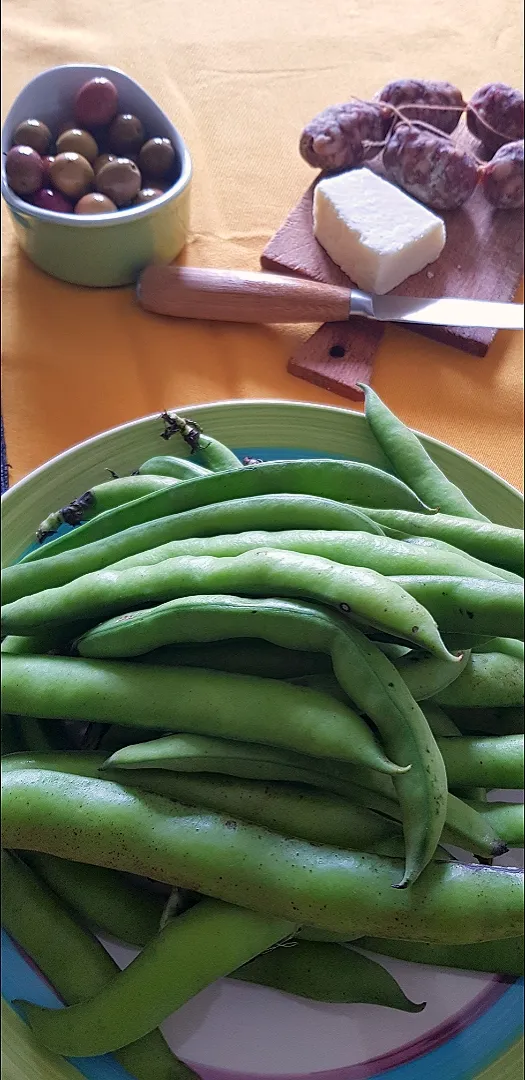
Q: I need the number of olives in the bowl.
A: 13